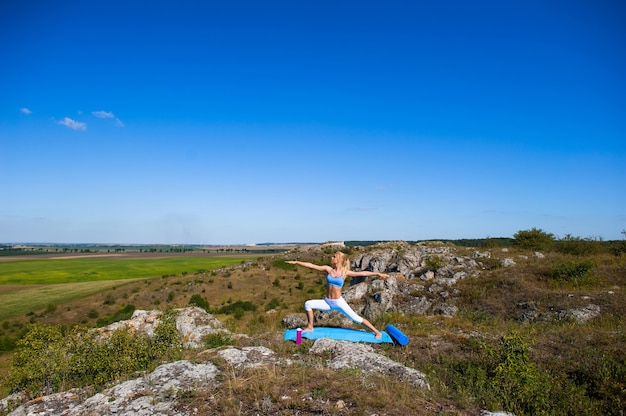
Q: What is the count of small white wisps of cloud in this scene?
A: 3